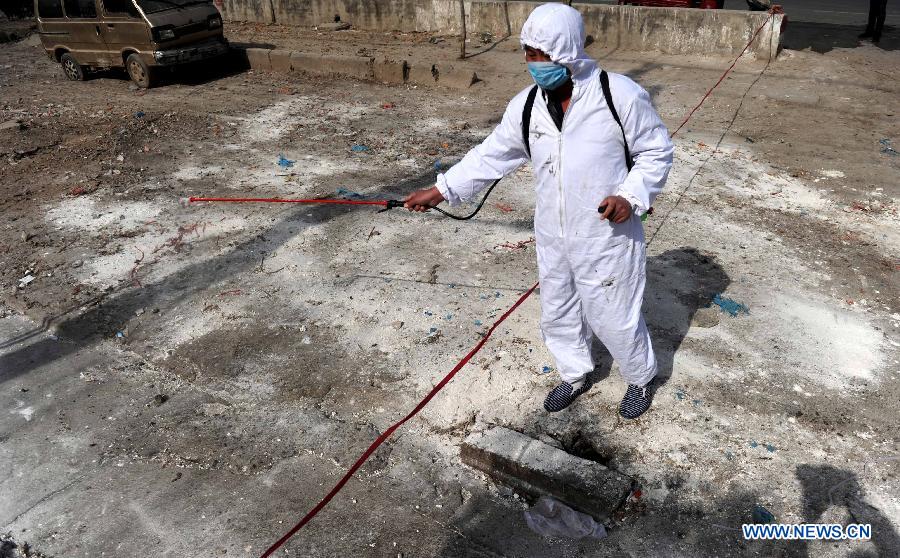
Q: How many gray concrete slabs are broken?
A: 1